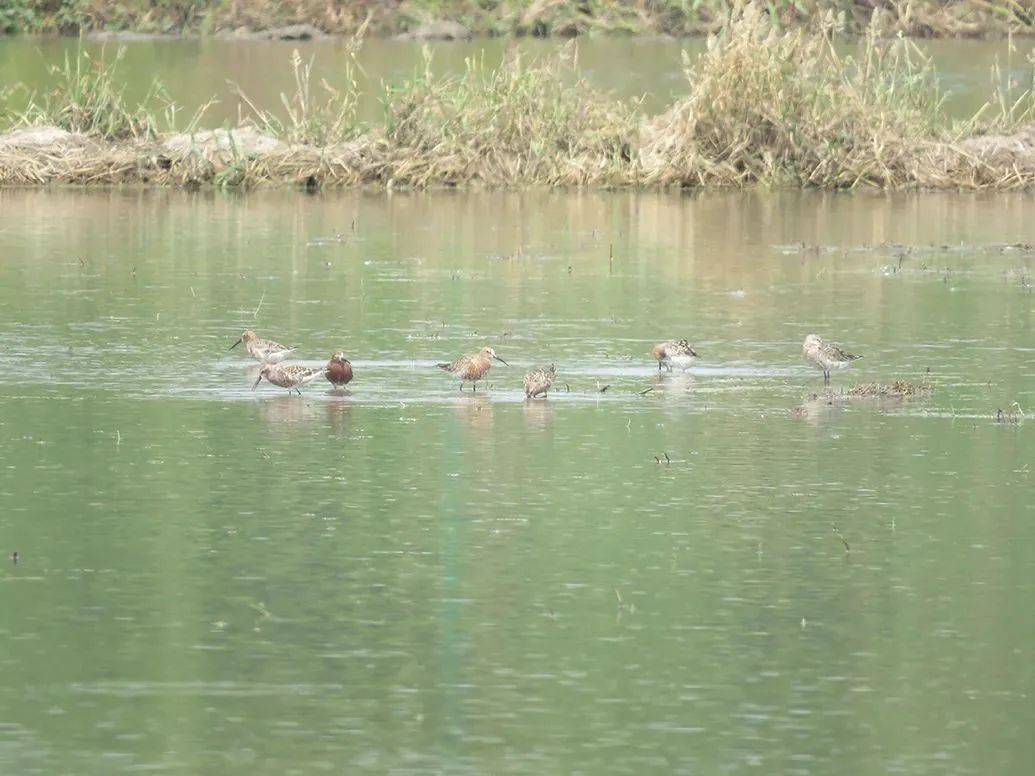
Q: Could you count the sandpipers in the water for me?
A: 7